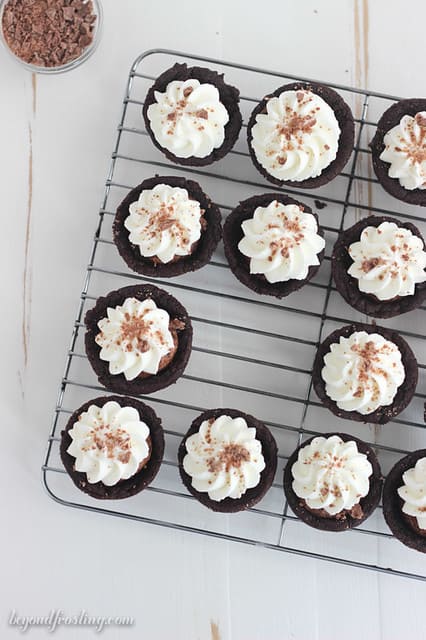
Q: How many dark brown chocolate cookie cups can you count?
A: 12